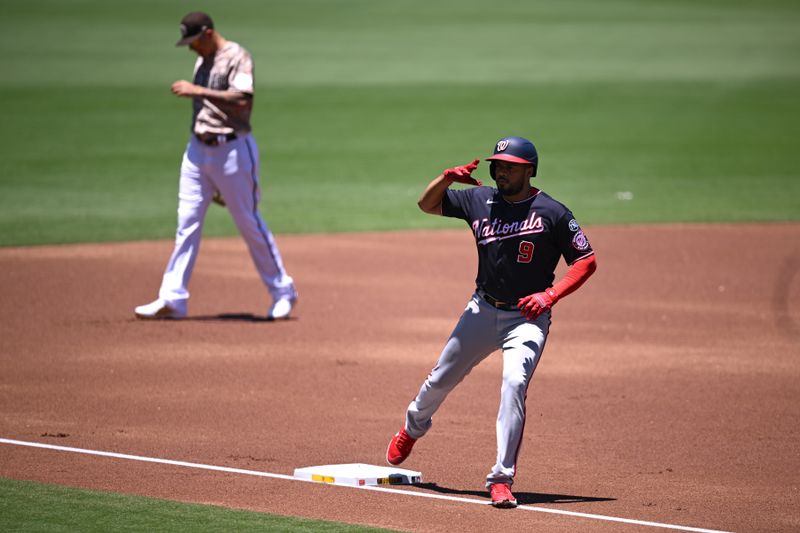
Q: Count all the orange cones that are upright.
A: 0